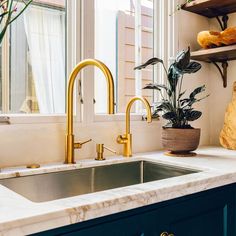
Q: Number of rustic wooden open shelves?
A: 2